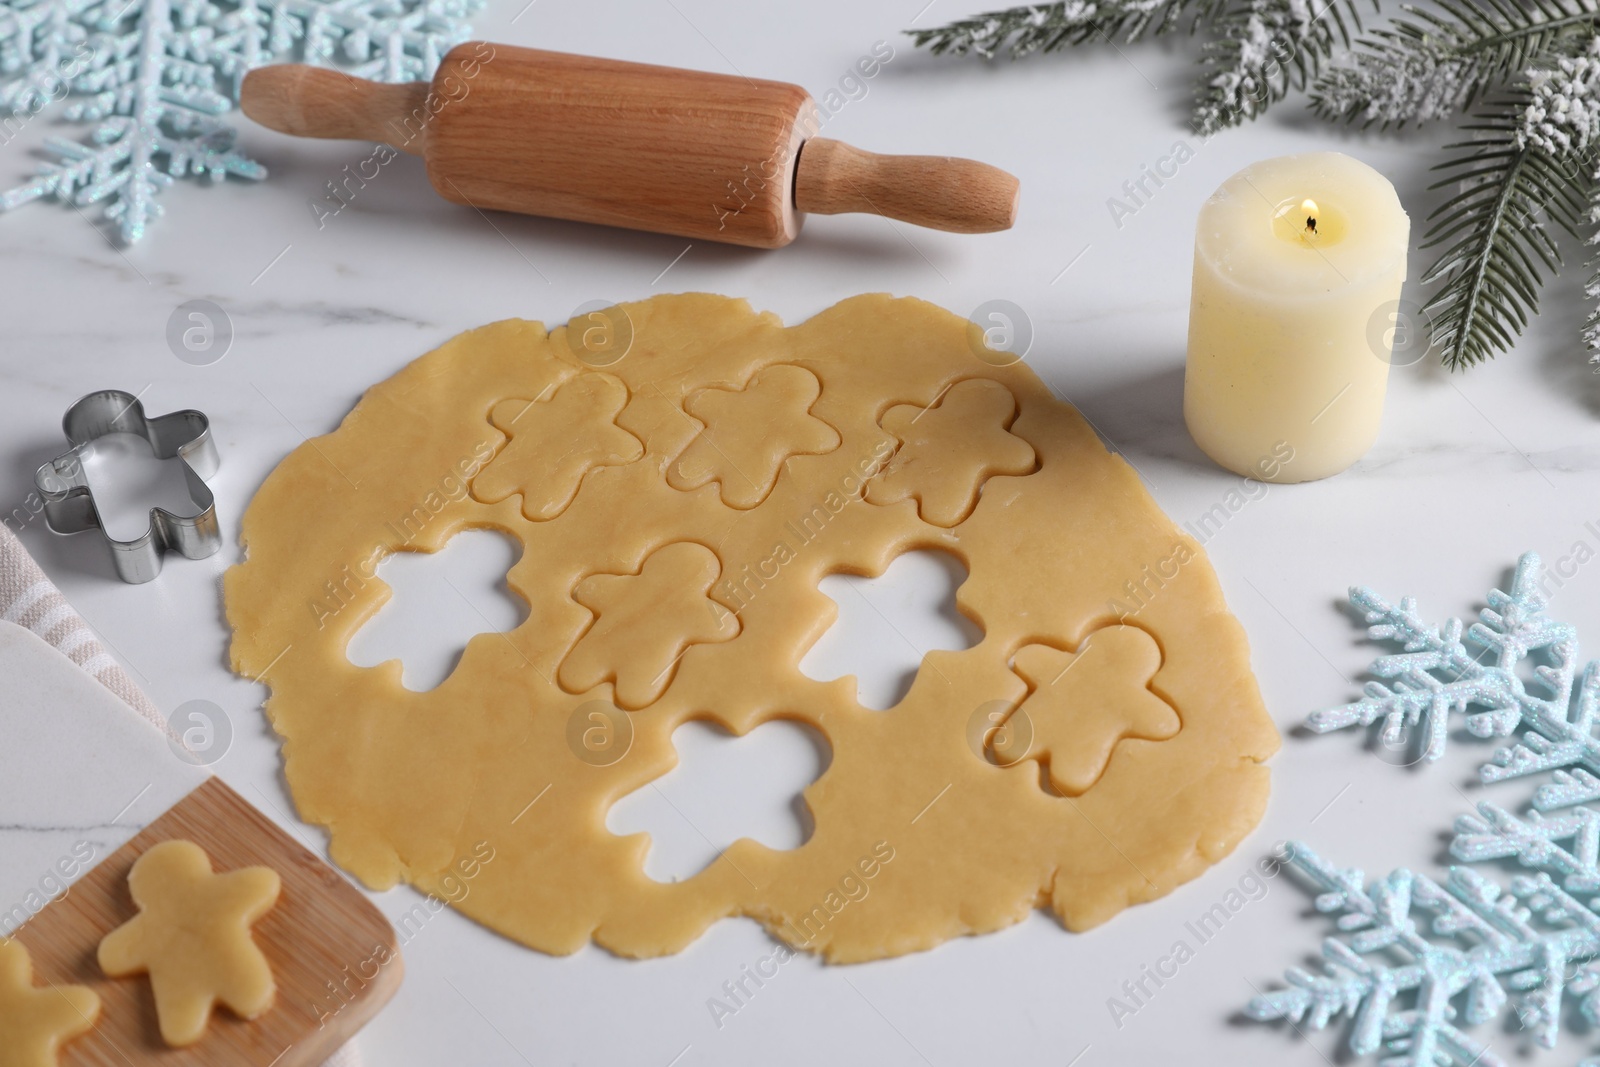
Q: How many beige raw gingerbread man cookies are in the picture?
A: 7